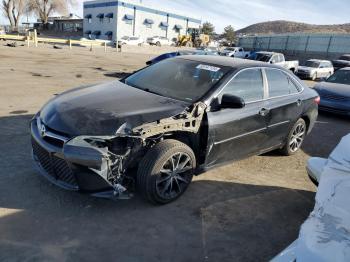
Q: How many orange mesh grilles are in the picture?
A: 0